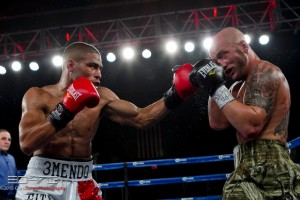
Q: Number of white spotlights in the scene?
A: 12